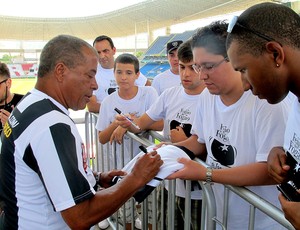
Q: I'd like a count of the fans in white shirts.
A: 6